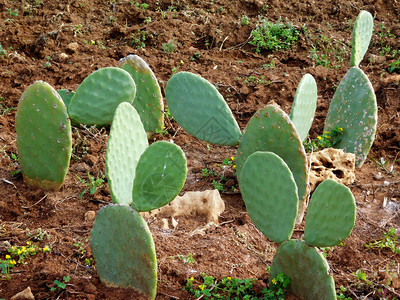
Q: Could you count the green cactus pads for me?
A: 15